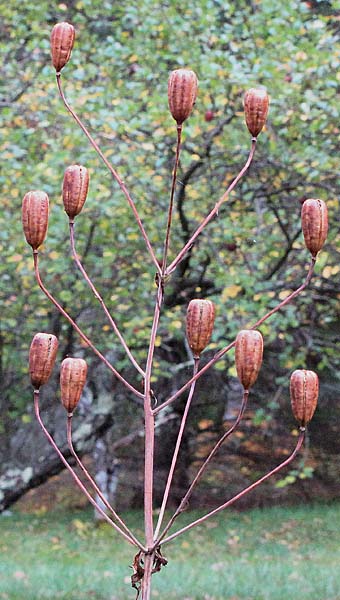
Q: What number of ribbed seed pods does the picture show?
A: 11